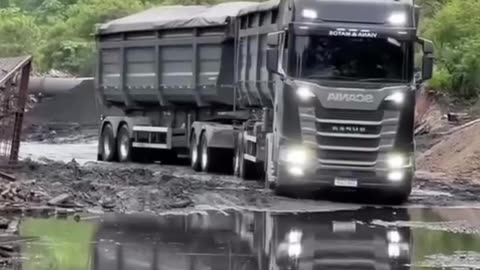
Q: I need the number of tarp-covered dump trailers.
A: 2